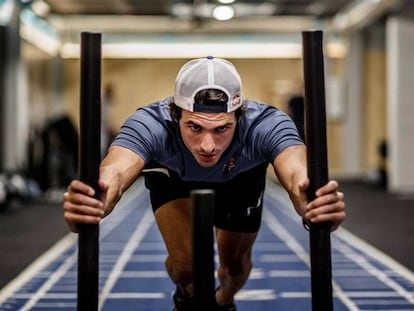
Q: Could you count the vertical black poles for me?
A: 3